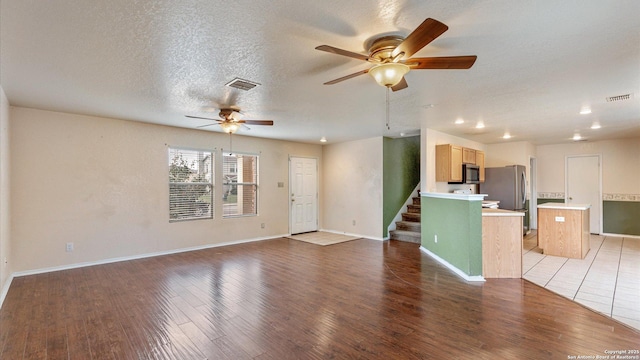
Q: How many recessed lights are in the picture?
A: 7